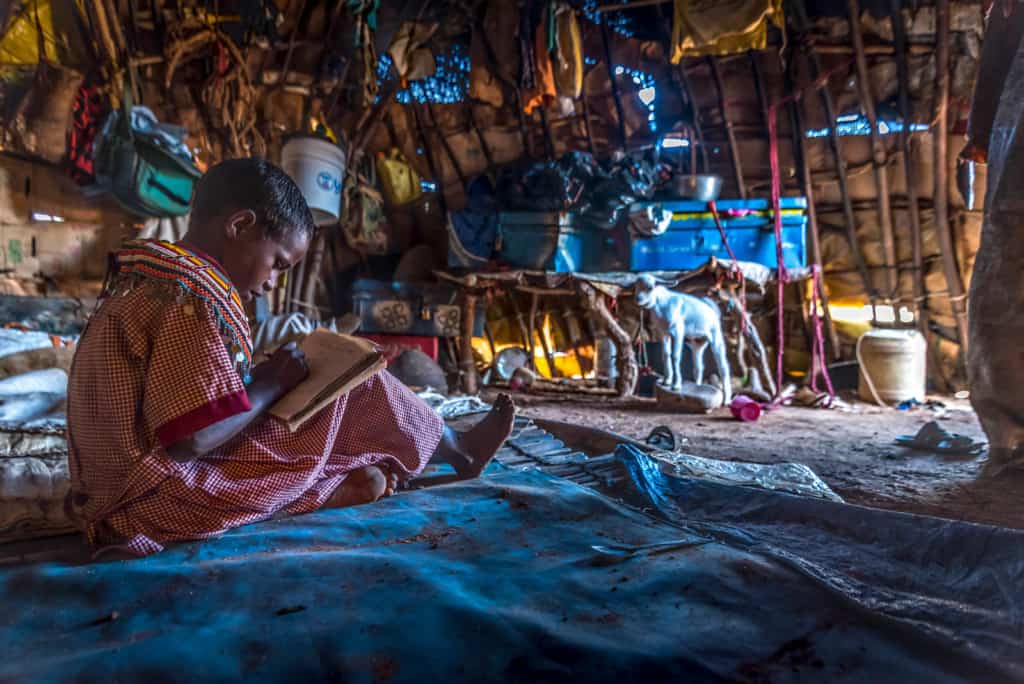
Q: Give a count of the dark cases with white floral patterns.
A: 1